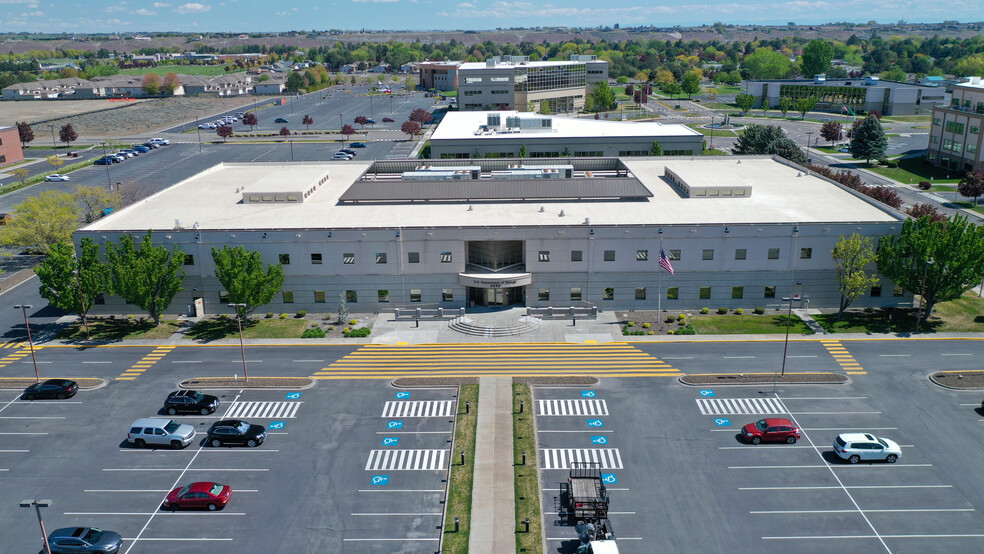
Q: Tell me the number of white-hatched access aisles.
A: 6